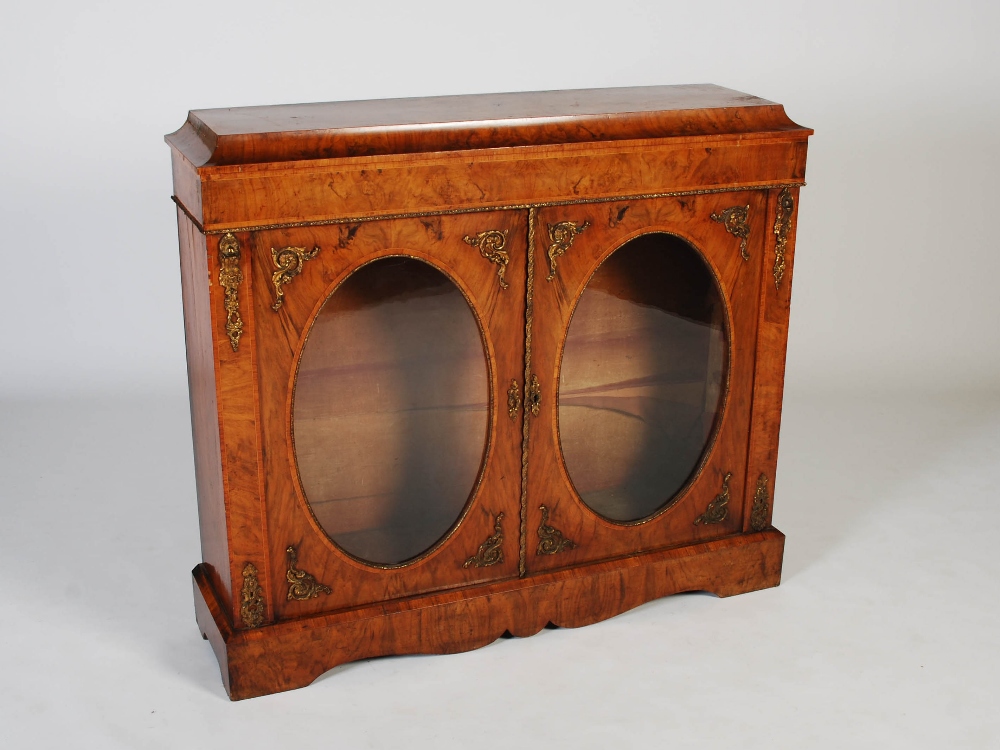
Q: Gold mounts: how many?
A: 14